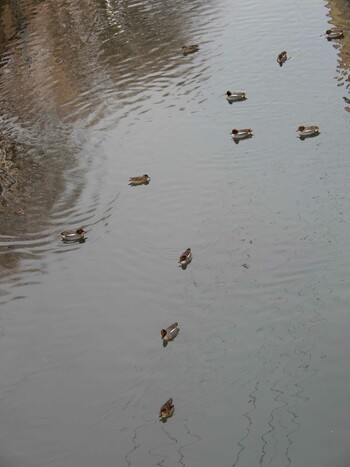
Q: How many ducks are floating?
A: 11